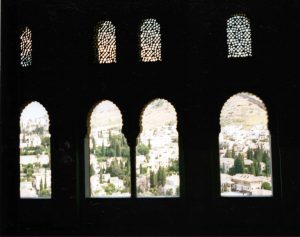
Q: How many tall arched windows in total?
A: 4